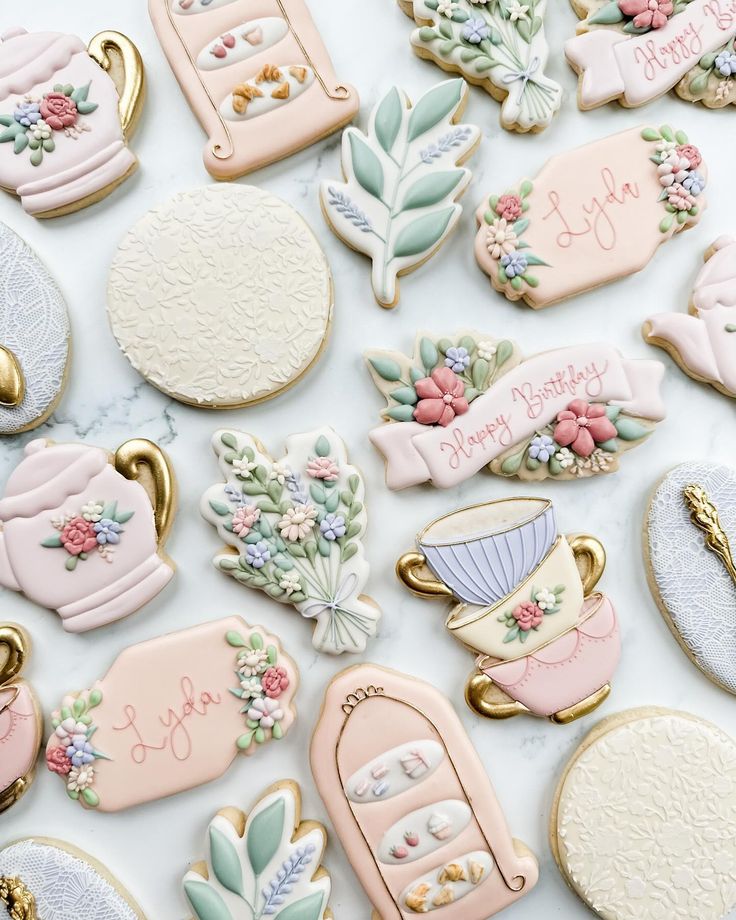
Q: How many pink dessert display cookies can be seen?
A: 2